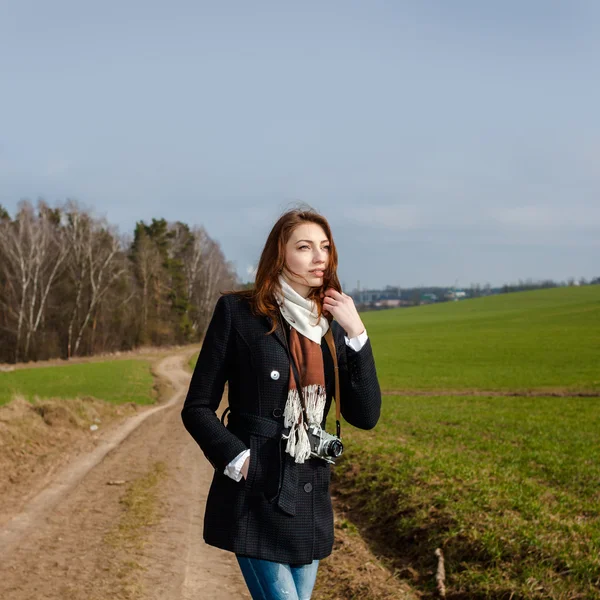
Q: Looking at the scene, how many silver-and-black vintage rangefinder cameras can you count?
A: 1